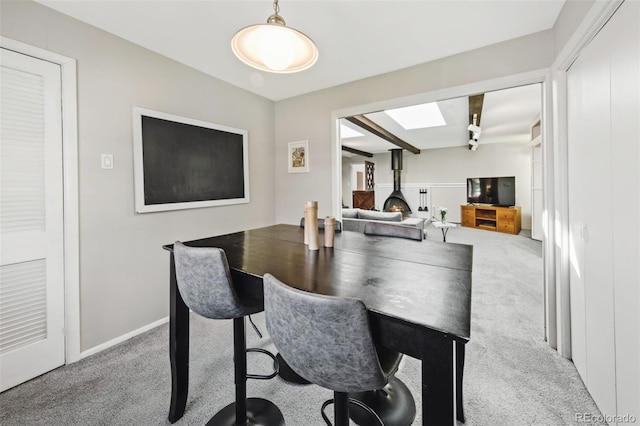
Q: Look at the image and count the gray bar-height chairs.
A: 4